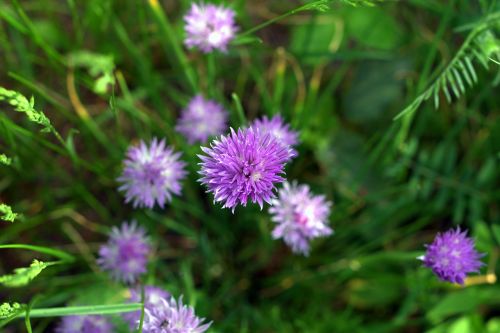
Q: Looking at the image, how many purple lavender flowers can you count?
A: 11